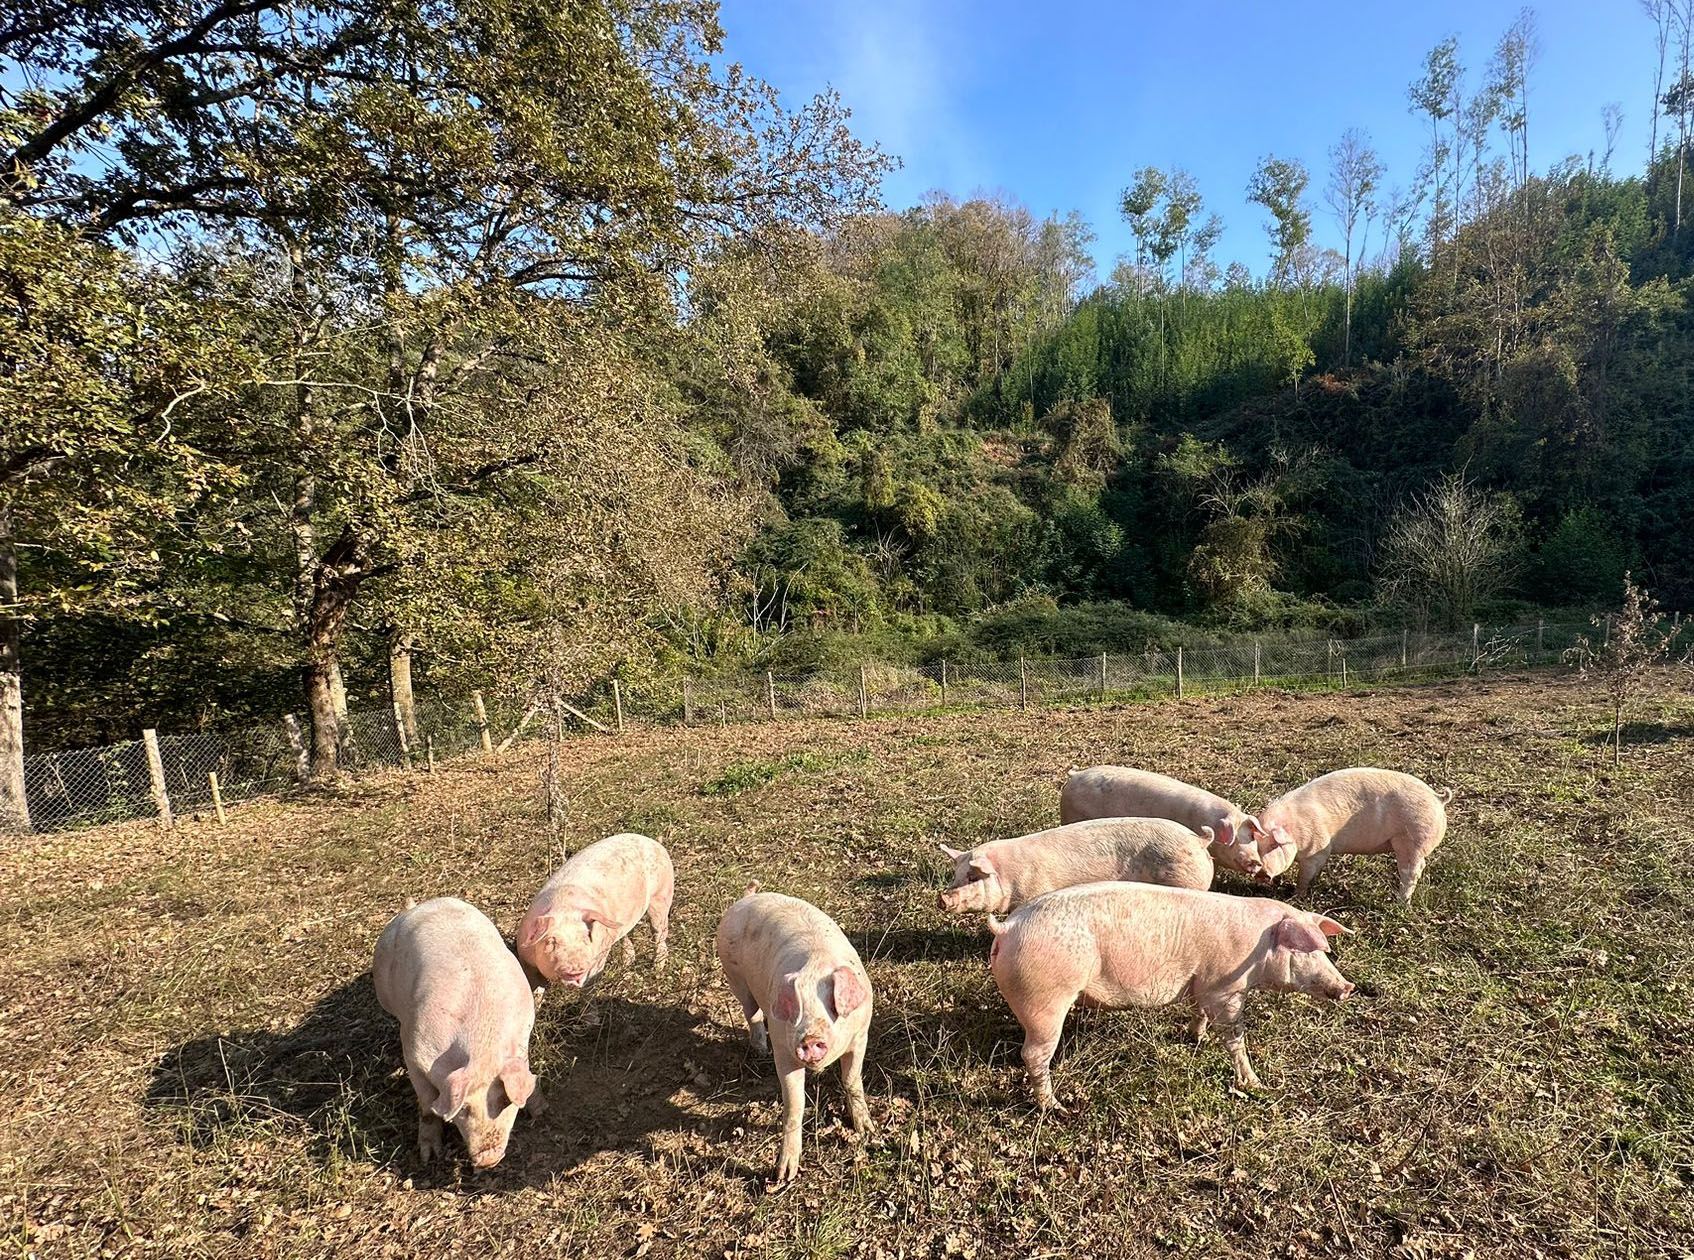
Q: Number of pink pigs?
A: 7